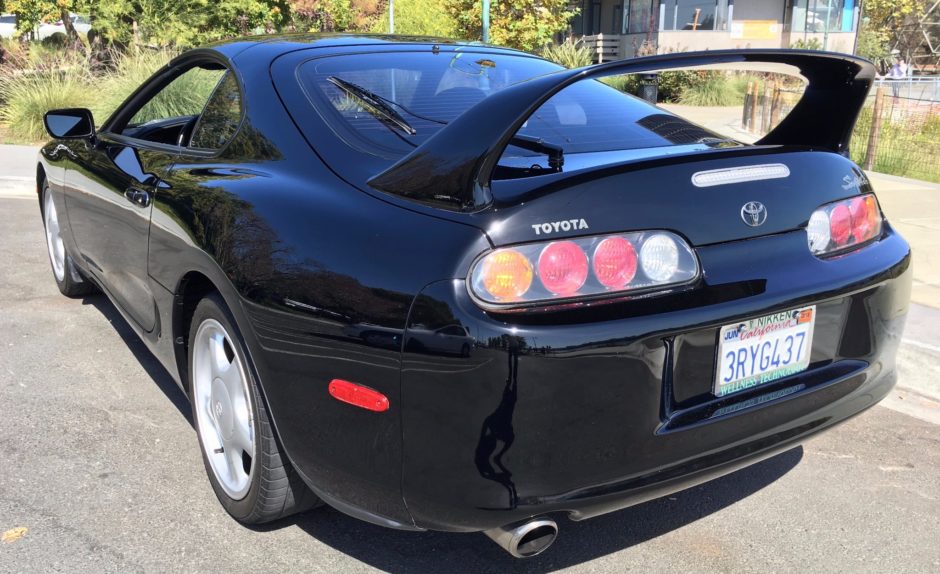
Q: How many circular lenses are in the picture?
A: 8